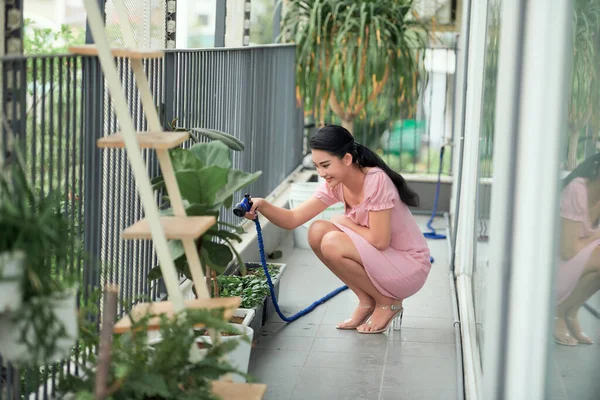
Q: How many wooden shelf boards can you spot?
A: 5